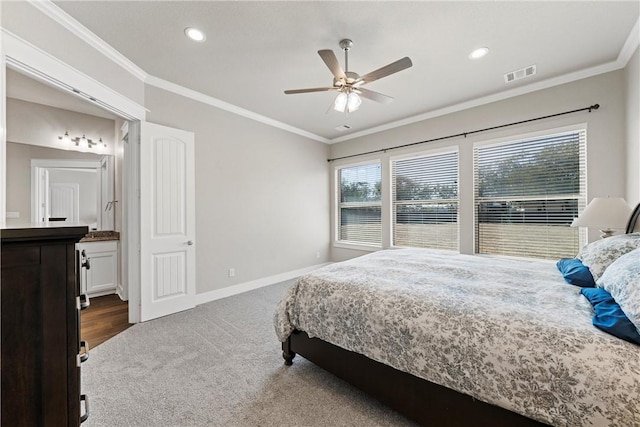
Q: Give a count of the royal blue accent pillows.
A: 2